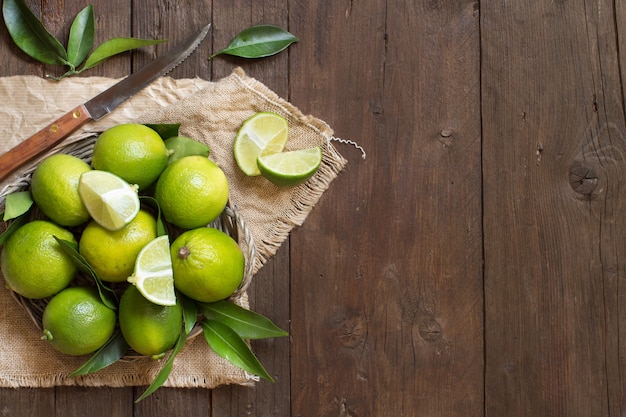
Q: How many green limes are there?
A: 8